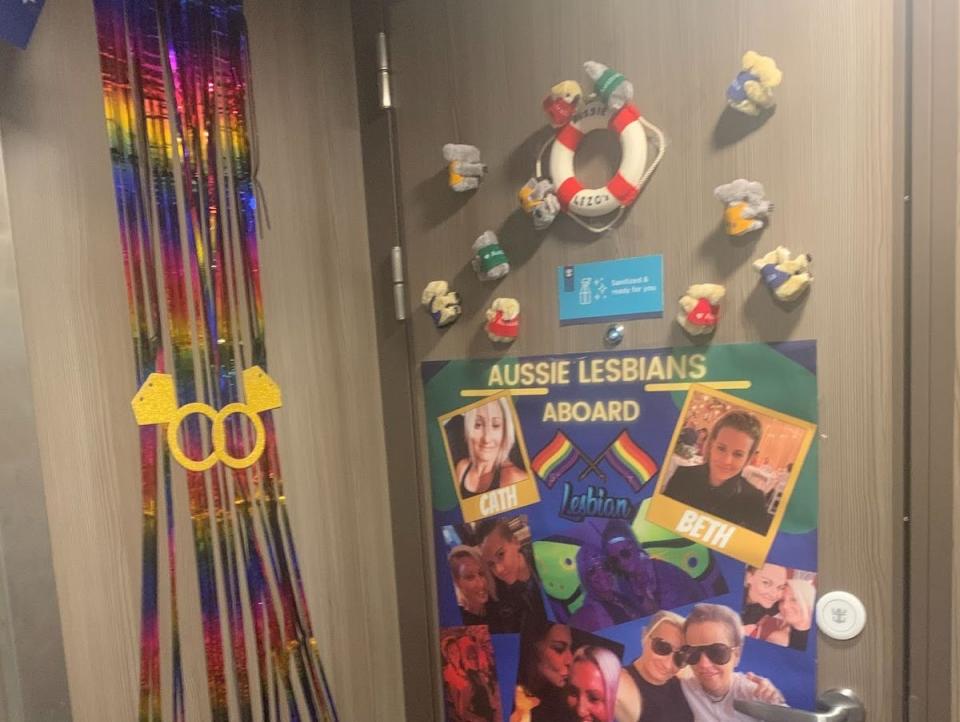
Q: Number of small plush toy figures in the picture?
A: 11